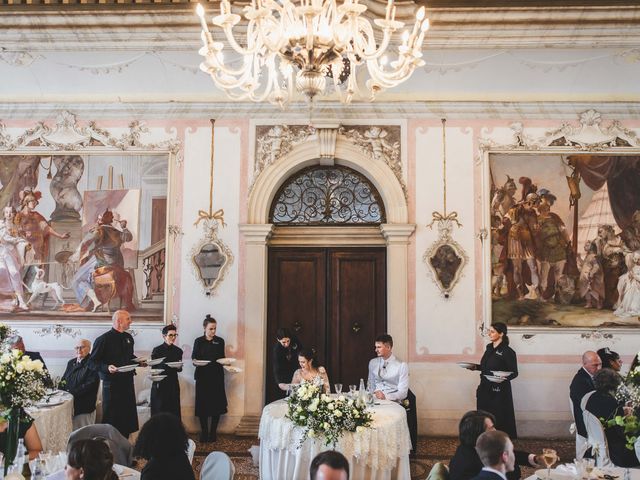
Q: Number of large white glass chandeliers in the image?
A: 1